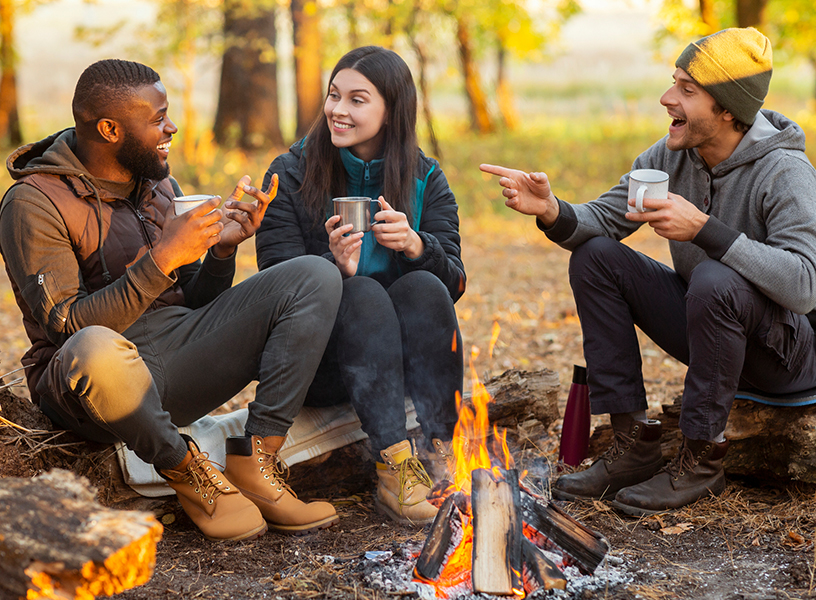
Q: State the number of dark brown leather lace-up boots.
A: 2